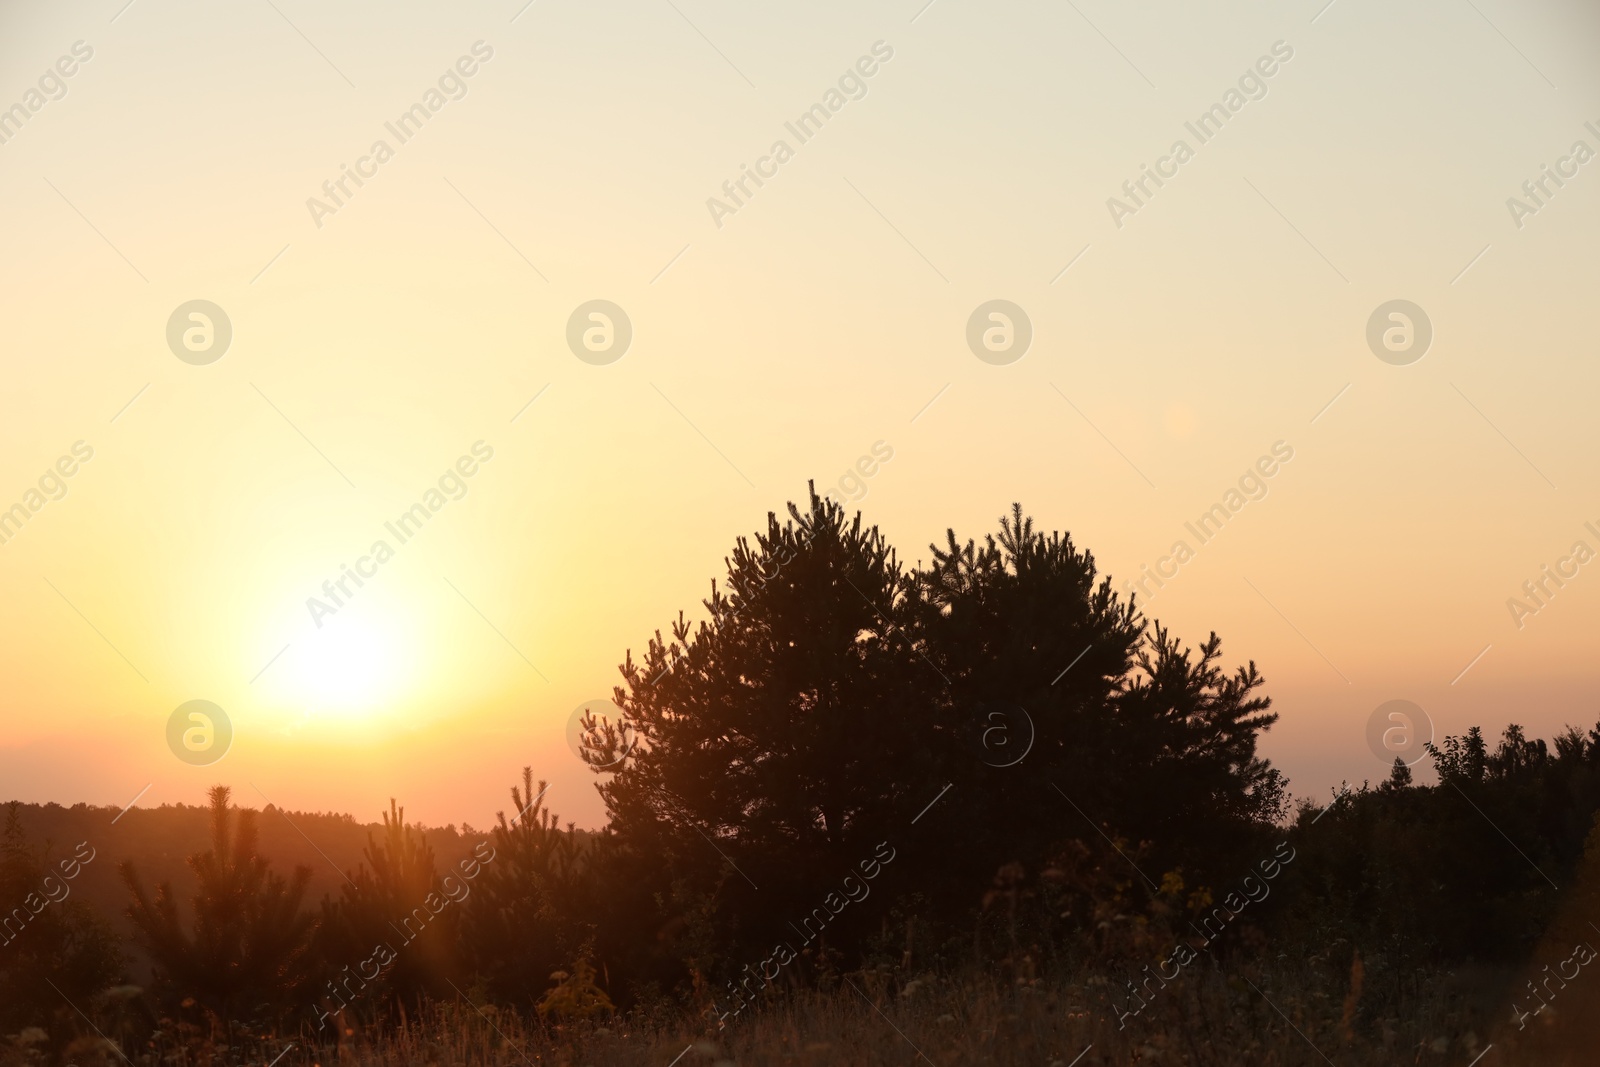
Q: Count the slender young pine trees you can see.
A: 3